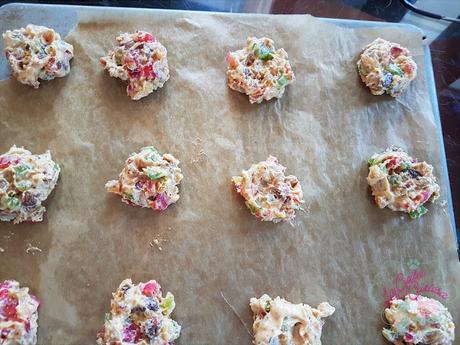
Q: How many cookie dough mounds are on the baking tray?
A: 12